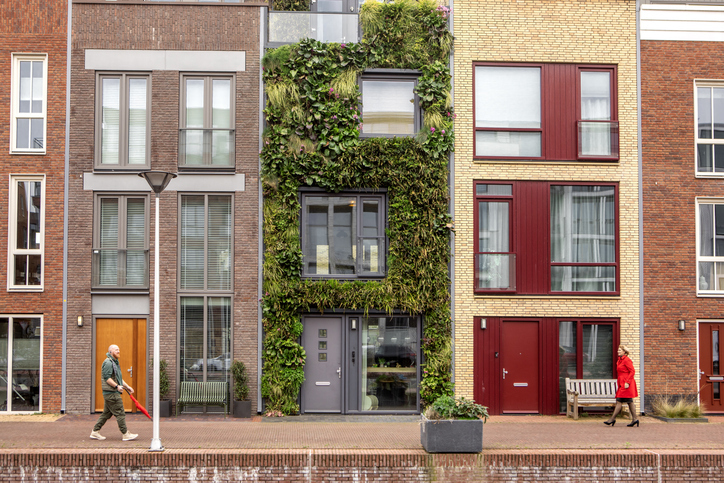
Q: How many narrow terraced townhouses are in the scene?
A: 5